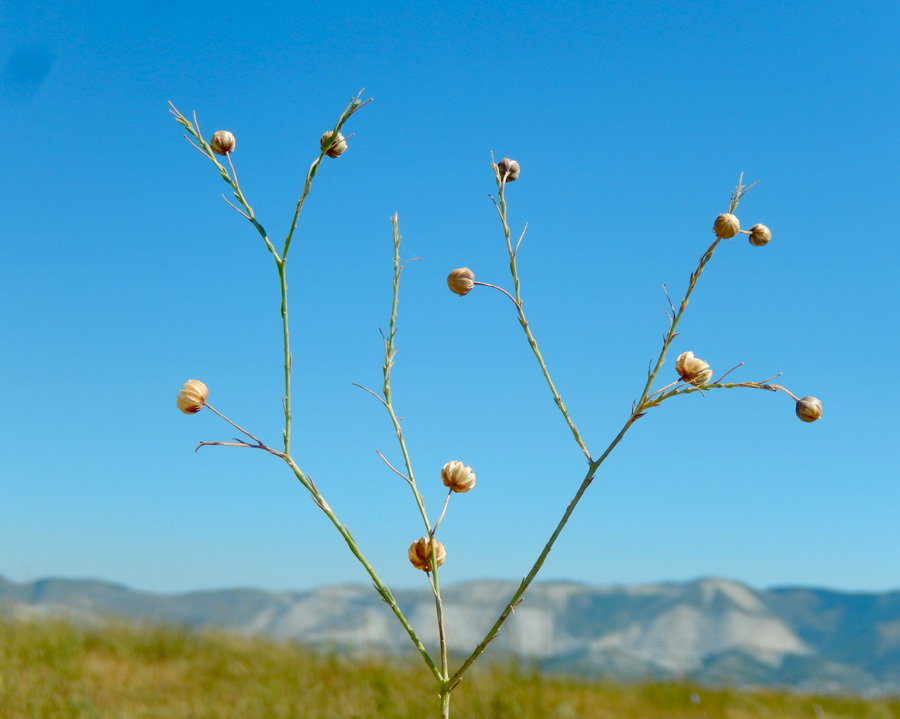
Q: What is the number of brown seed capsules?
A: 11